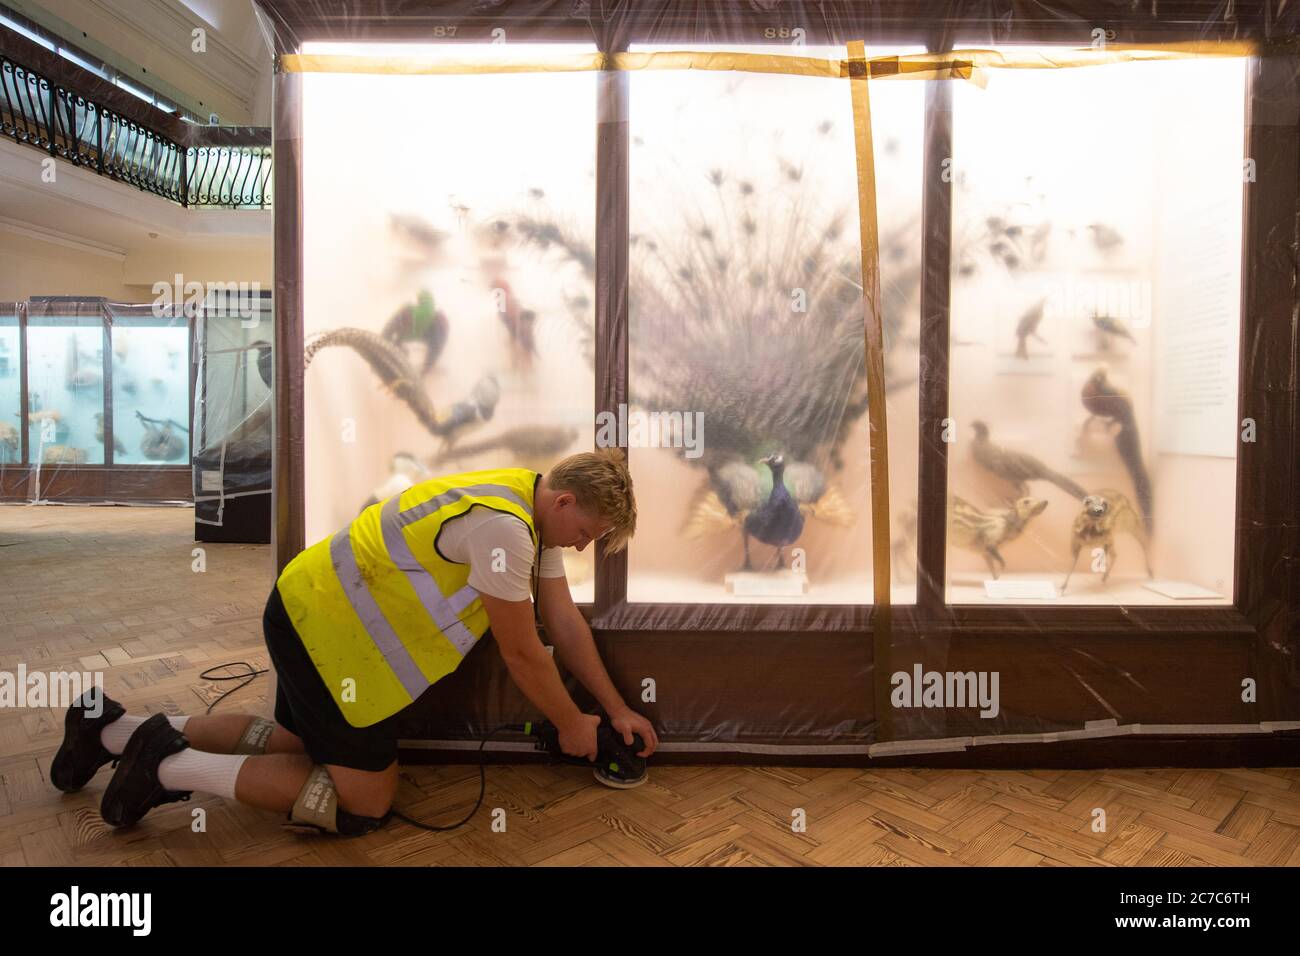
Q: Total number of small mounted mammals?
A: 2